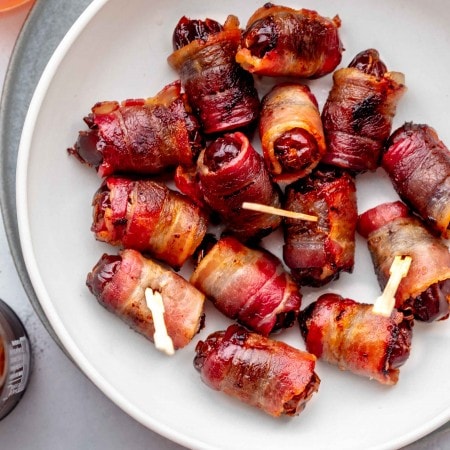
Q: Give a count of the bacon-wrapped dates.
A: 14